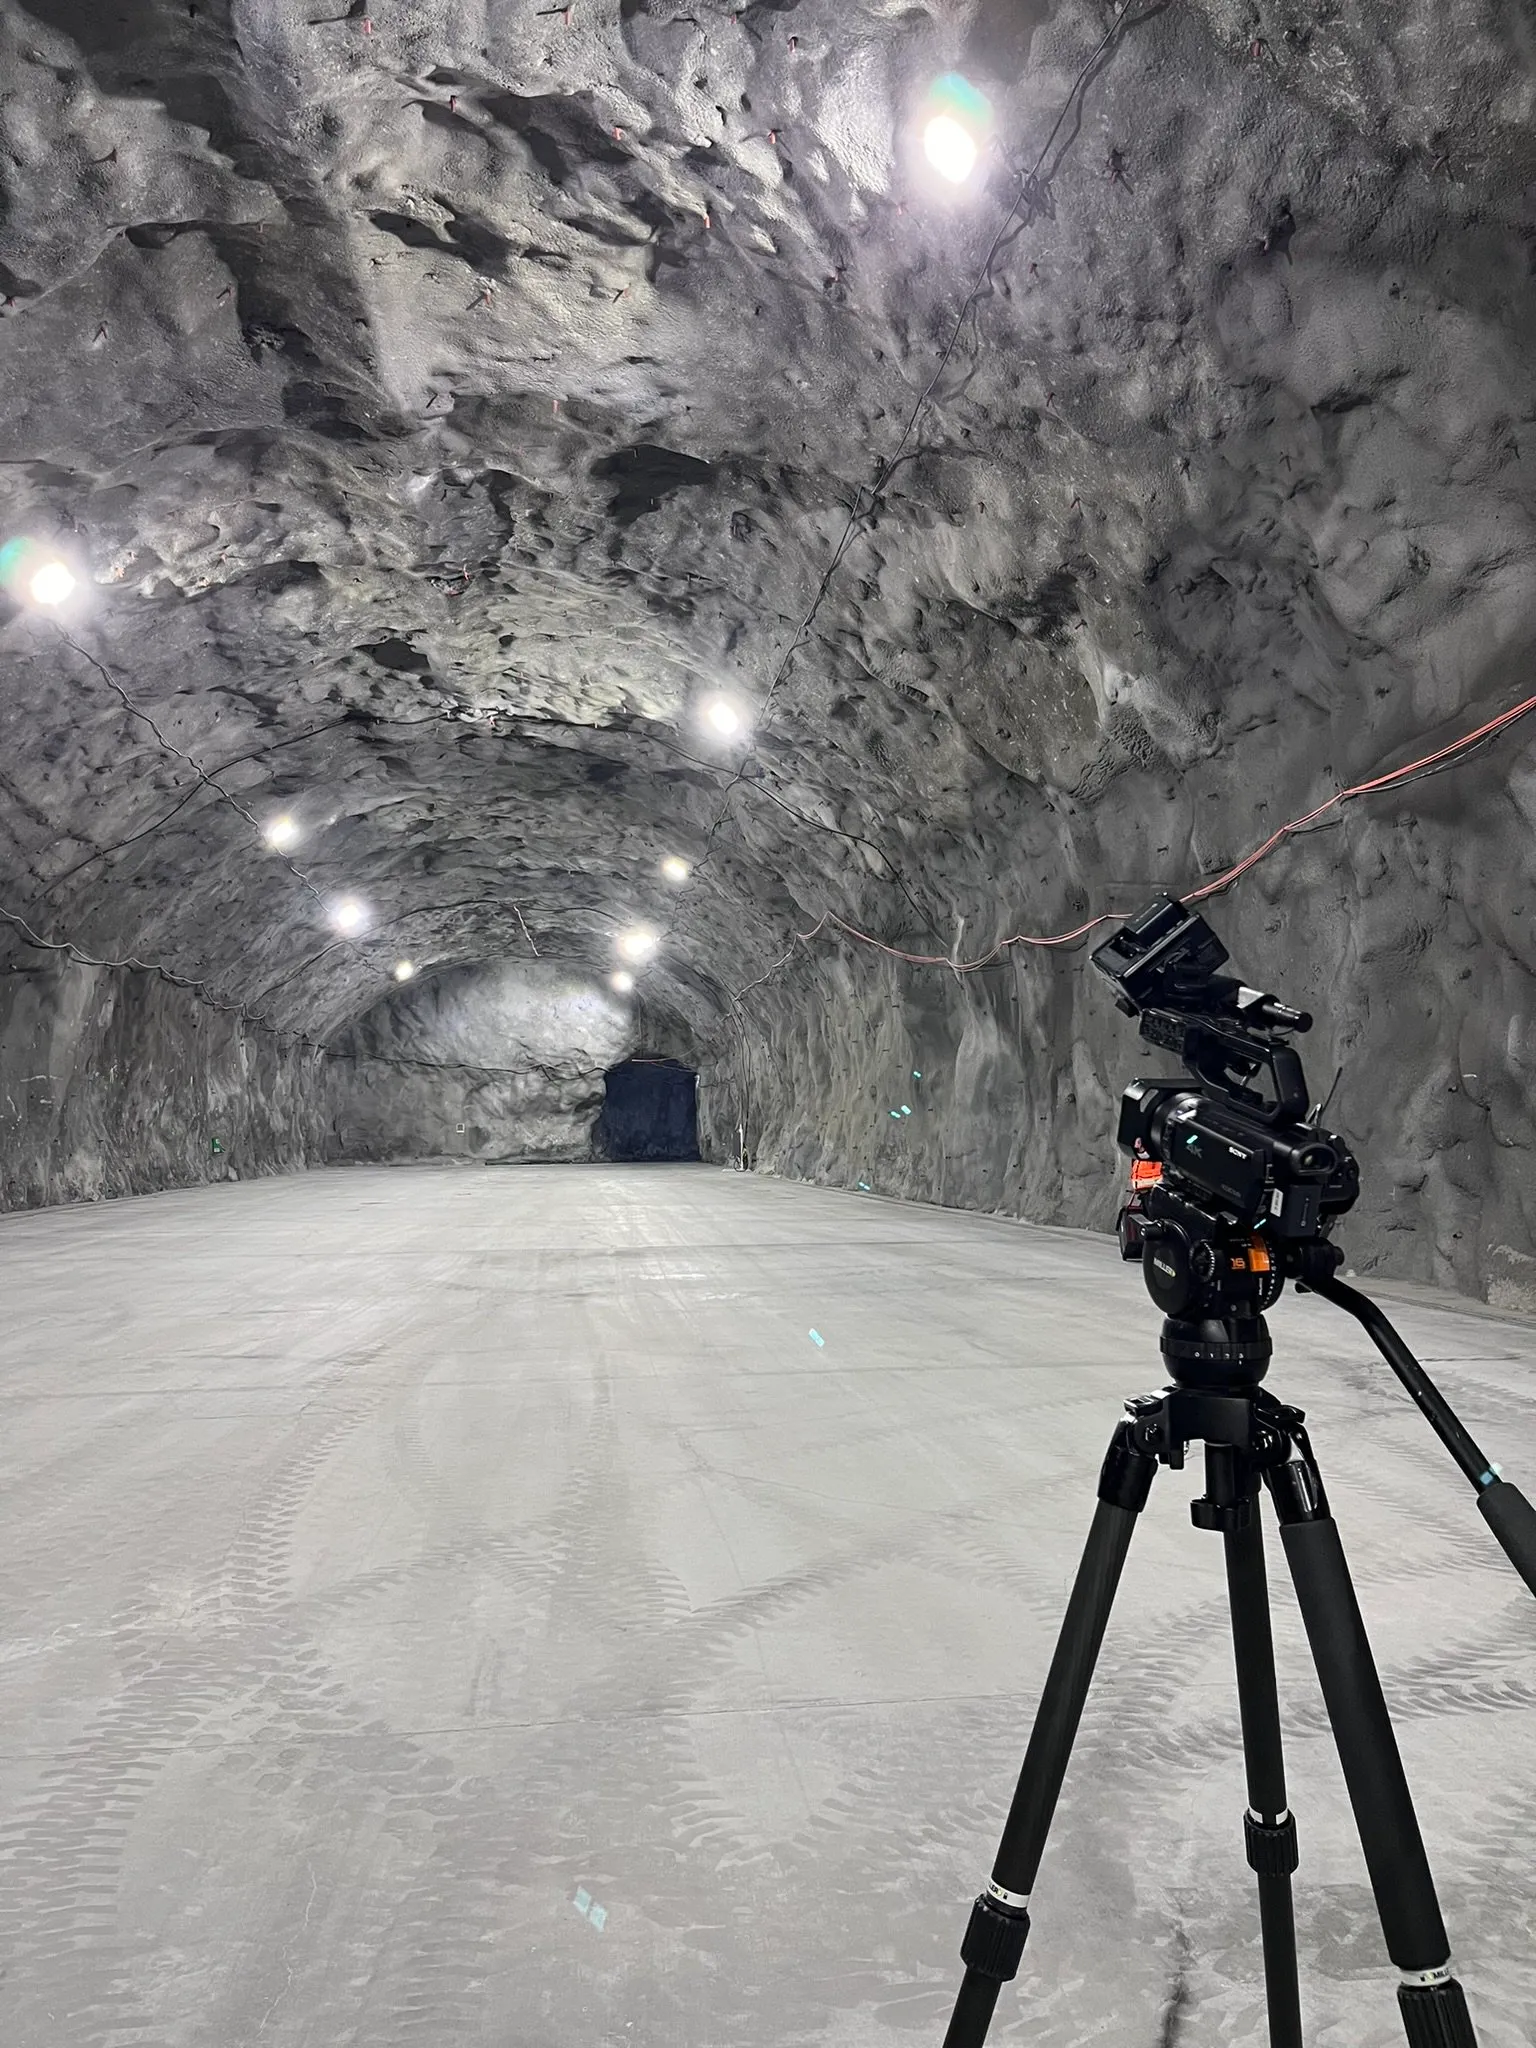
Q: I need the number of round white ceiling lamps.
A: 9